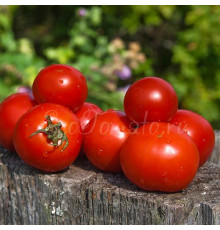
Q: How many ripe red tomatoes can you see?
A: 8